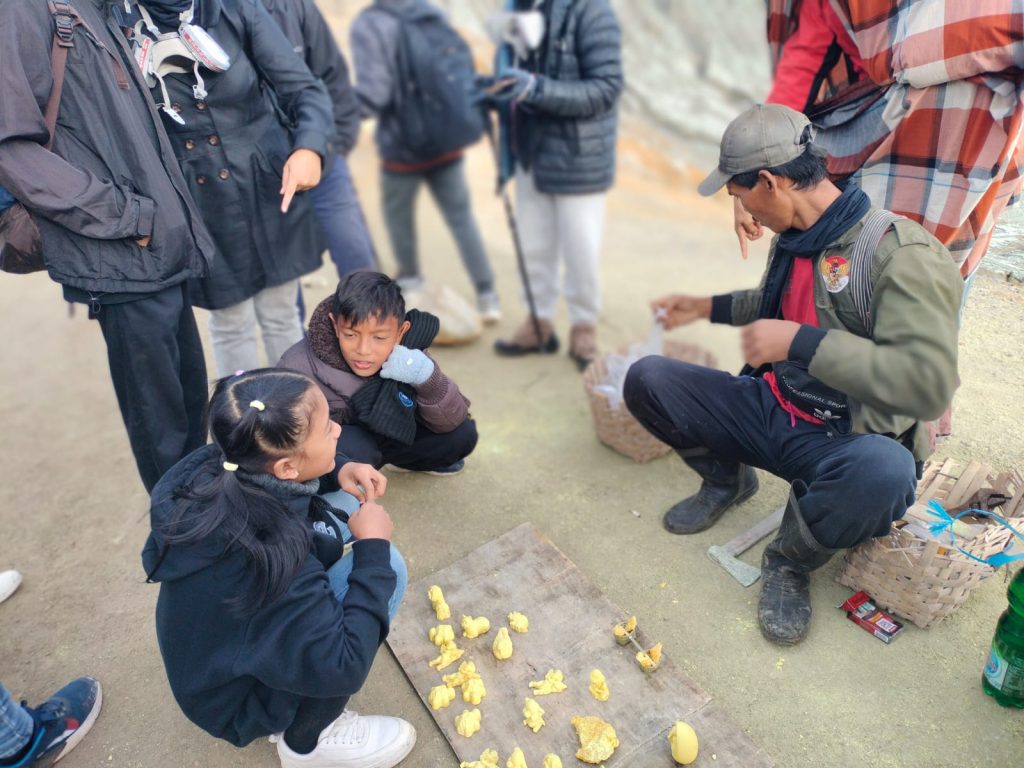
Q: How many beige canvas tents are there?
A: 0